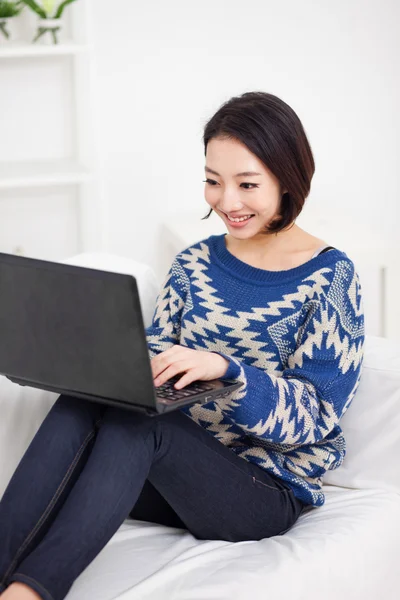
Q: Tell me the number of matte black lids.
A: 1